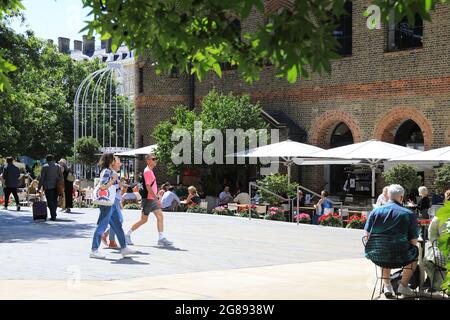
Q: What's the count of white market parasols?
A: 4